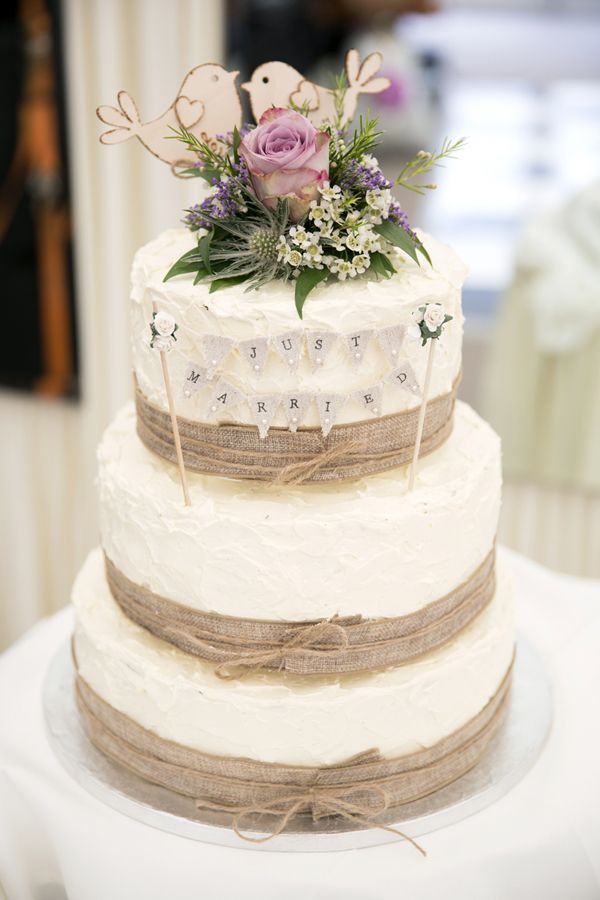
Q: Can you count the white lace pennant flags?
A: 13